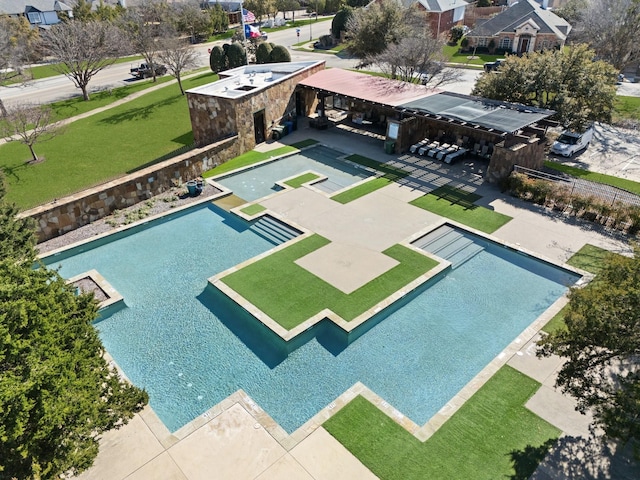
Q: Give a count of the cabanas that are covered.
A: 2